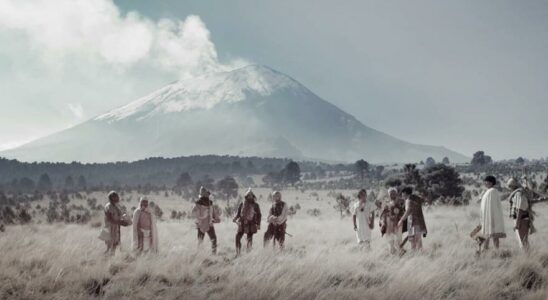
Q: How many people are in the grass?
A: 10